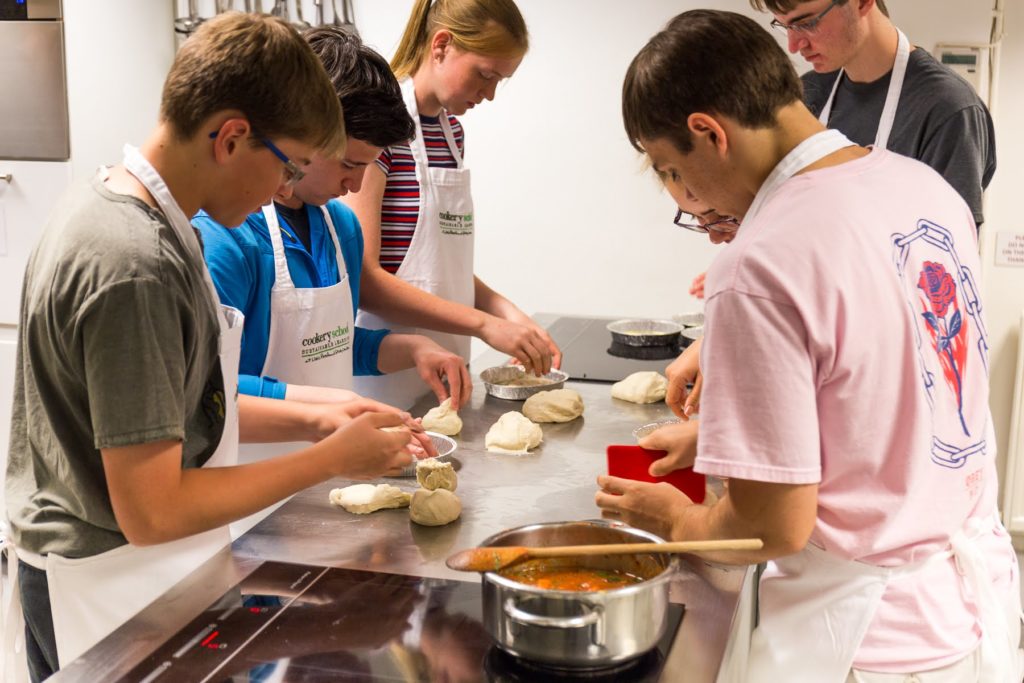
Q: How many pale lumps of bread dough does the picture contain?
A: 7